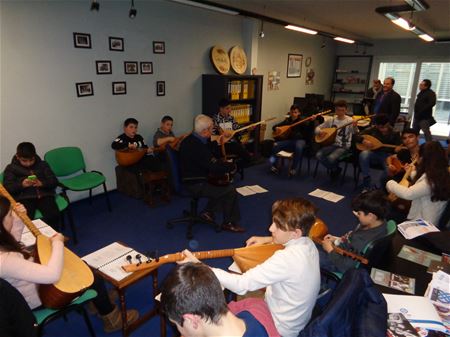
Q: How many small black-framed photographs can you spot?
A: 9